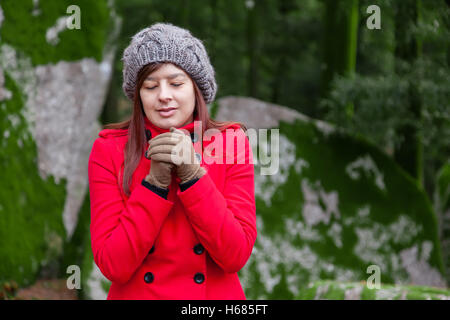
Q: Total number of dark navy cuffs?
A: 2